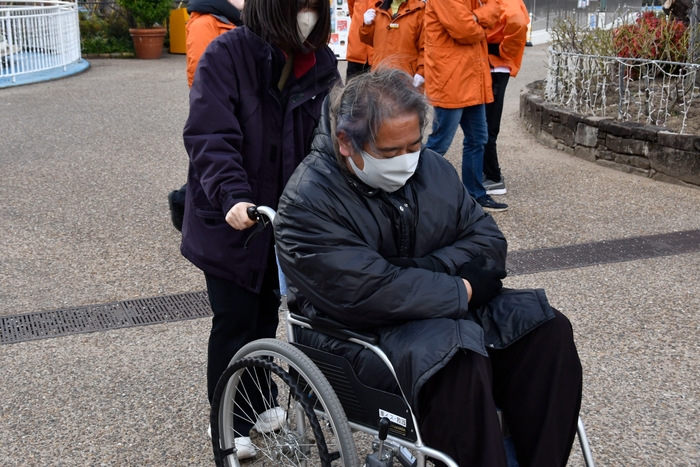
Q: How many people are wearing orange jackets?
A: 5